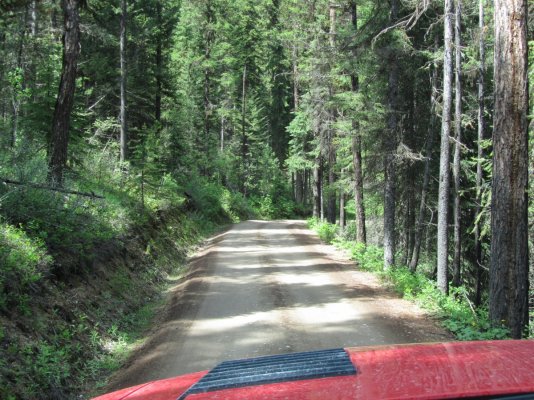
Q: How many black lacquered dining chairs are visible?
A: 0